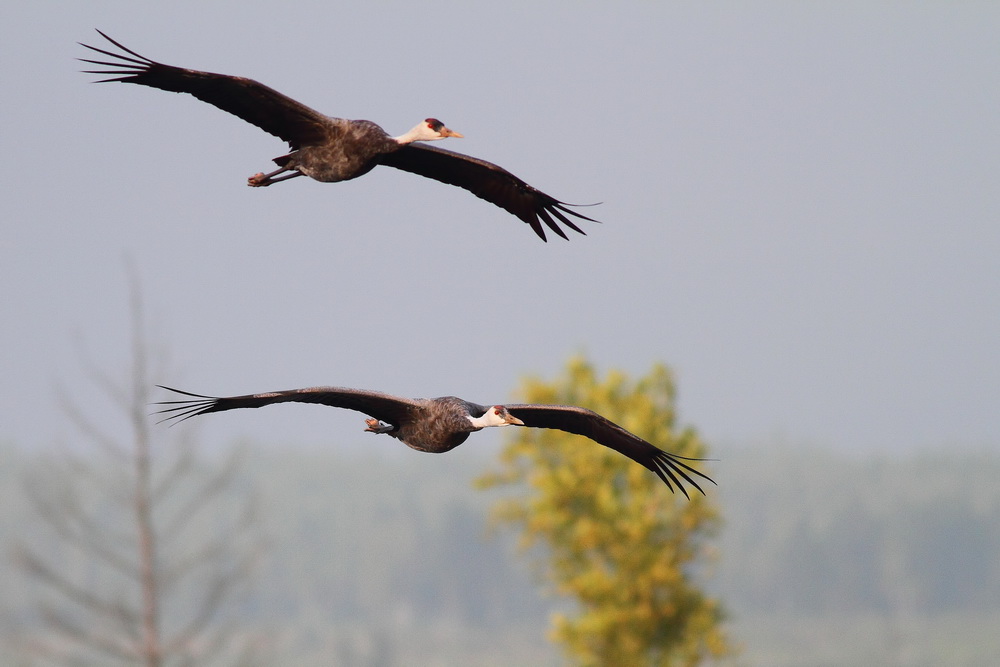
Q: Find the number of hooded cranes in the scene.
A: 2